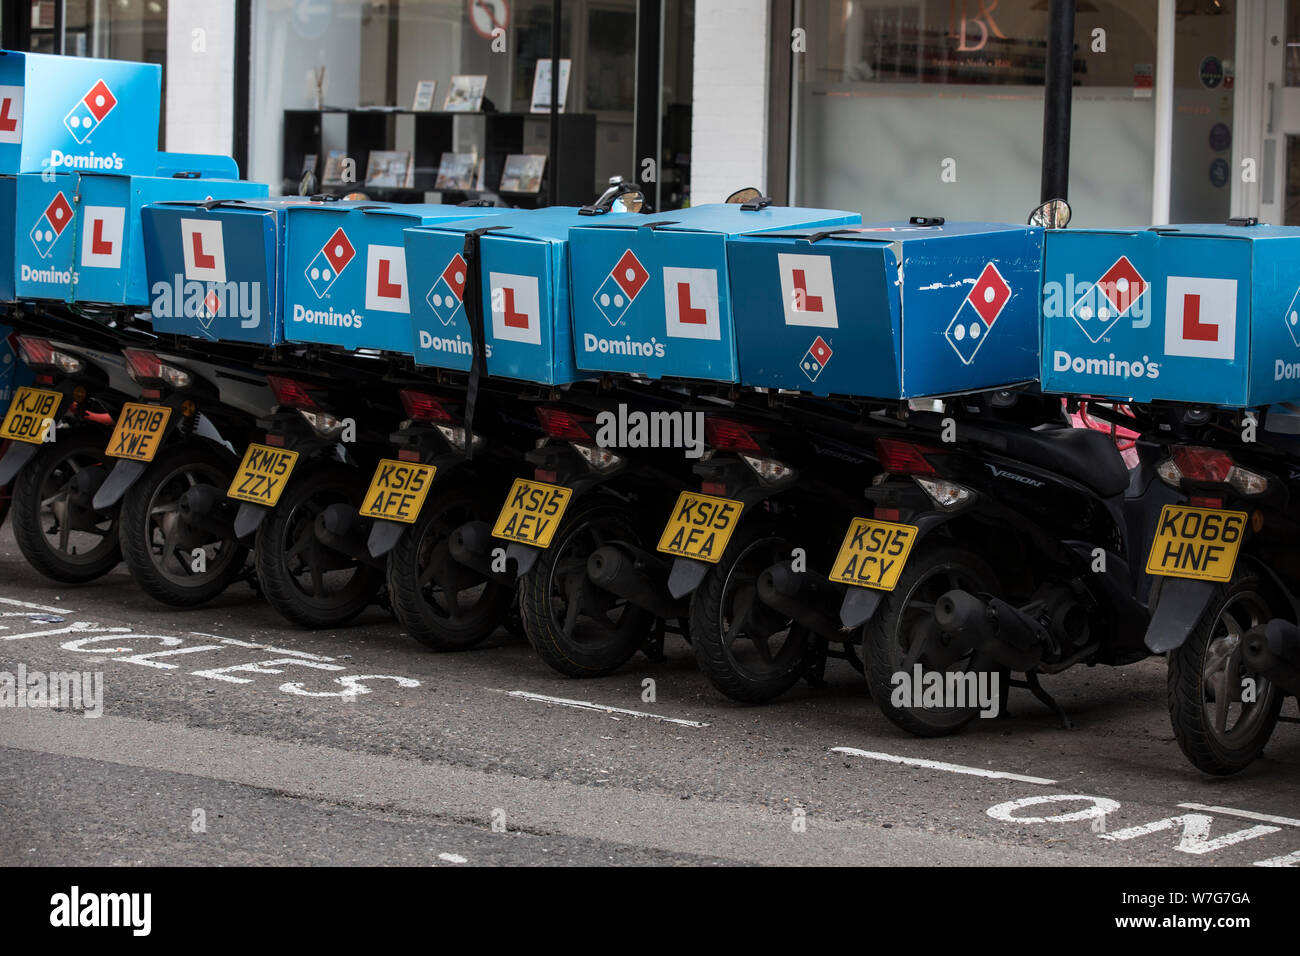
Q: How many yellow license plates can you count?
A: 8